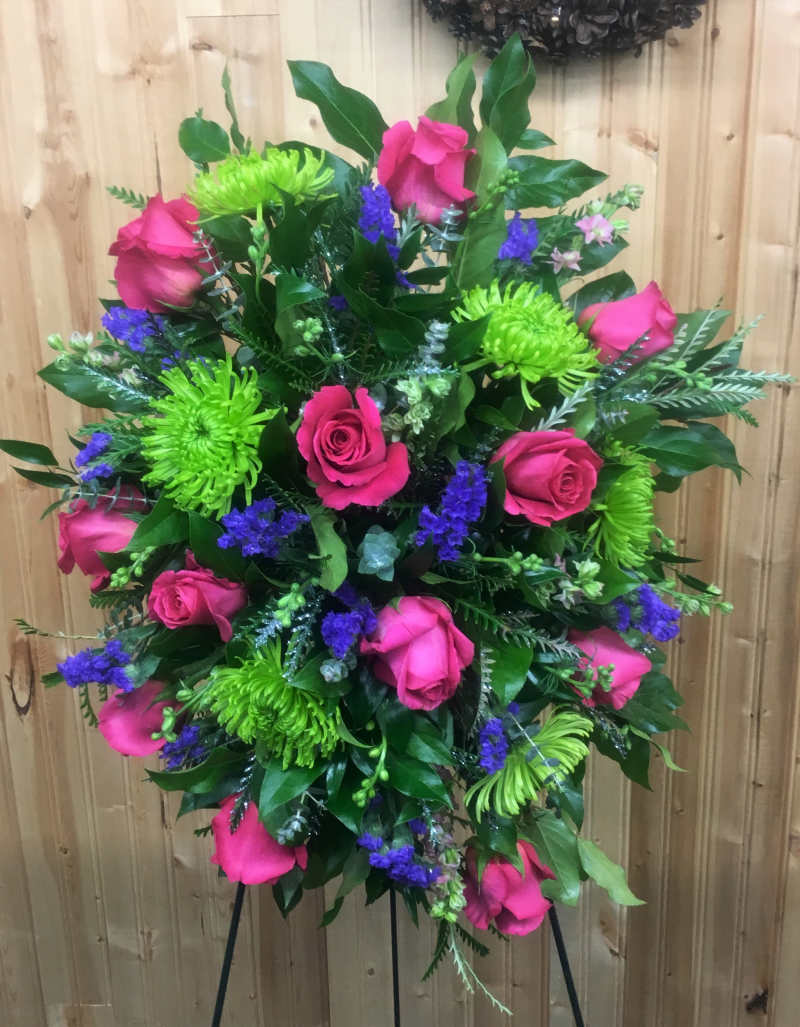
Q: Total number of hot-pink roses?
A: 12